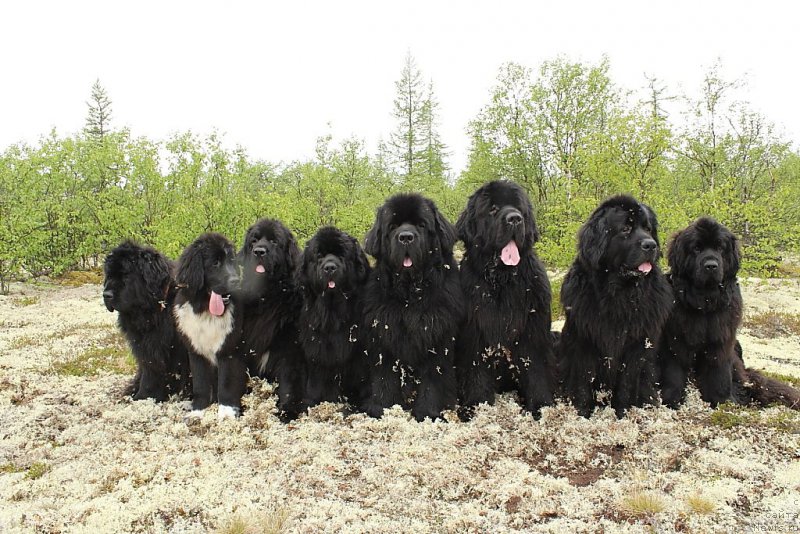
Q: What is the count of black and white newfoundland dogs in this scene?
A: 1